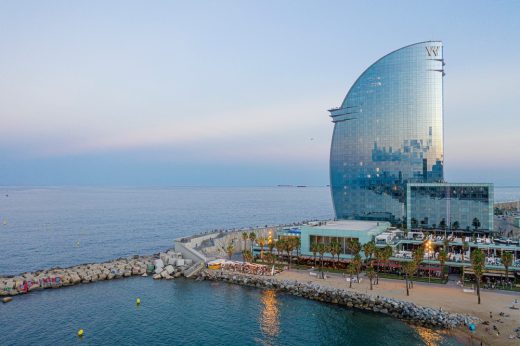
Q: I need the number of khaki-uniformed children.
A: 0